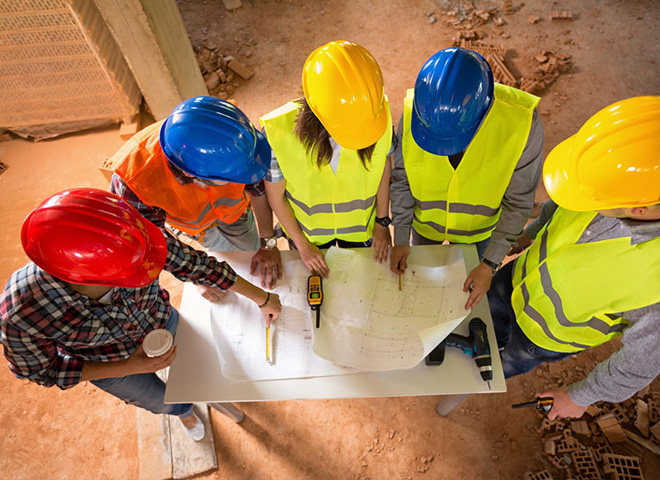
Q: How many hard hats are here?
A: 5